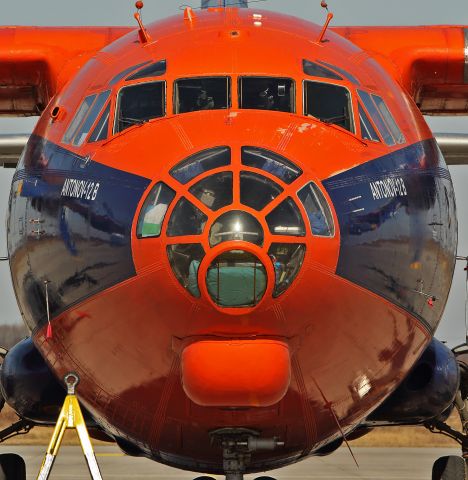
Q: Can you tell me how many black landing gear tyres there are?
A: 4